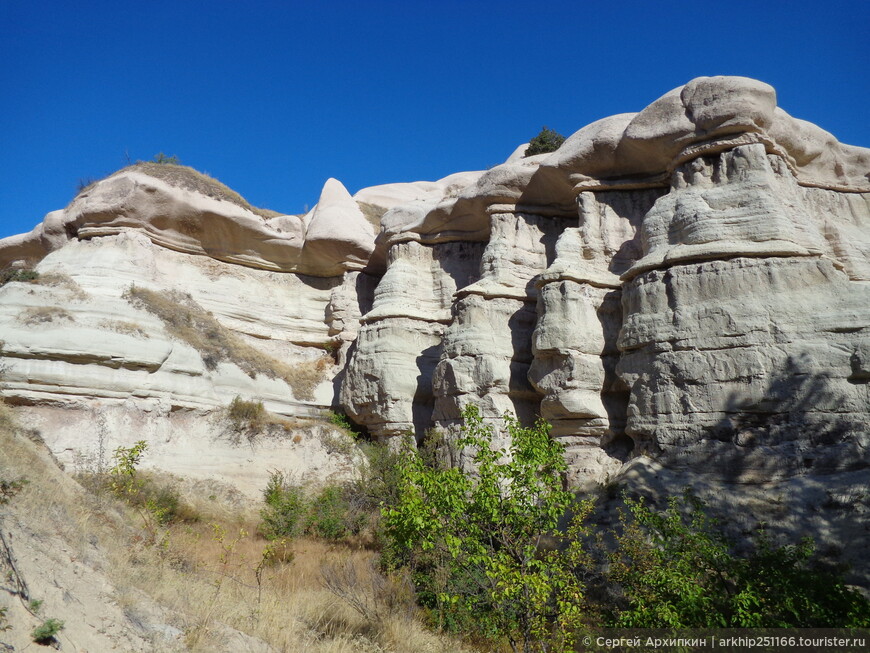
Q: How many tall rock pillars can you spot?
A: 4